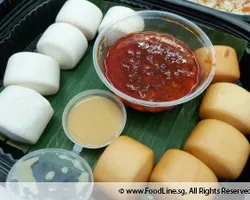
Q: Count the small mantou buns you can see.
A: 10